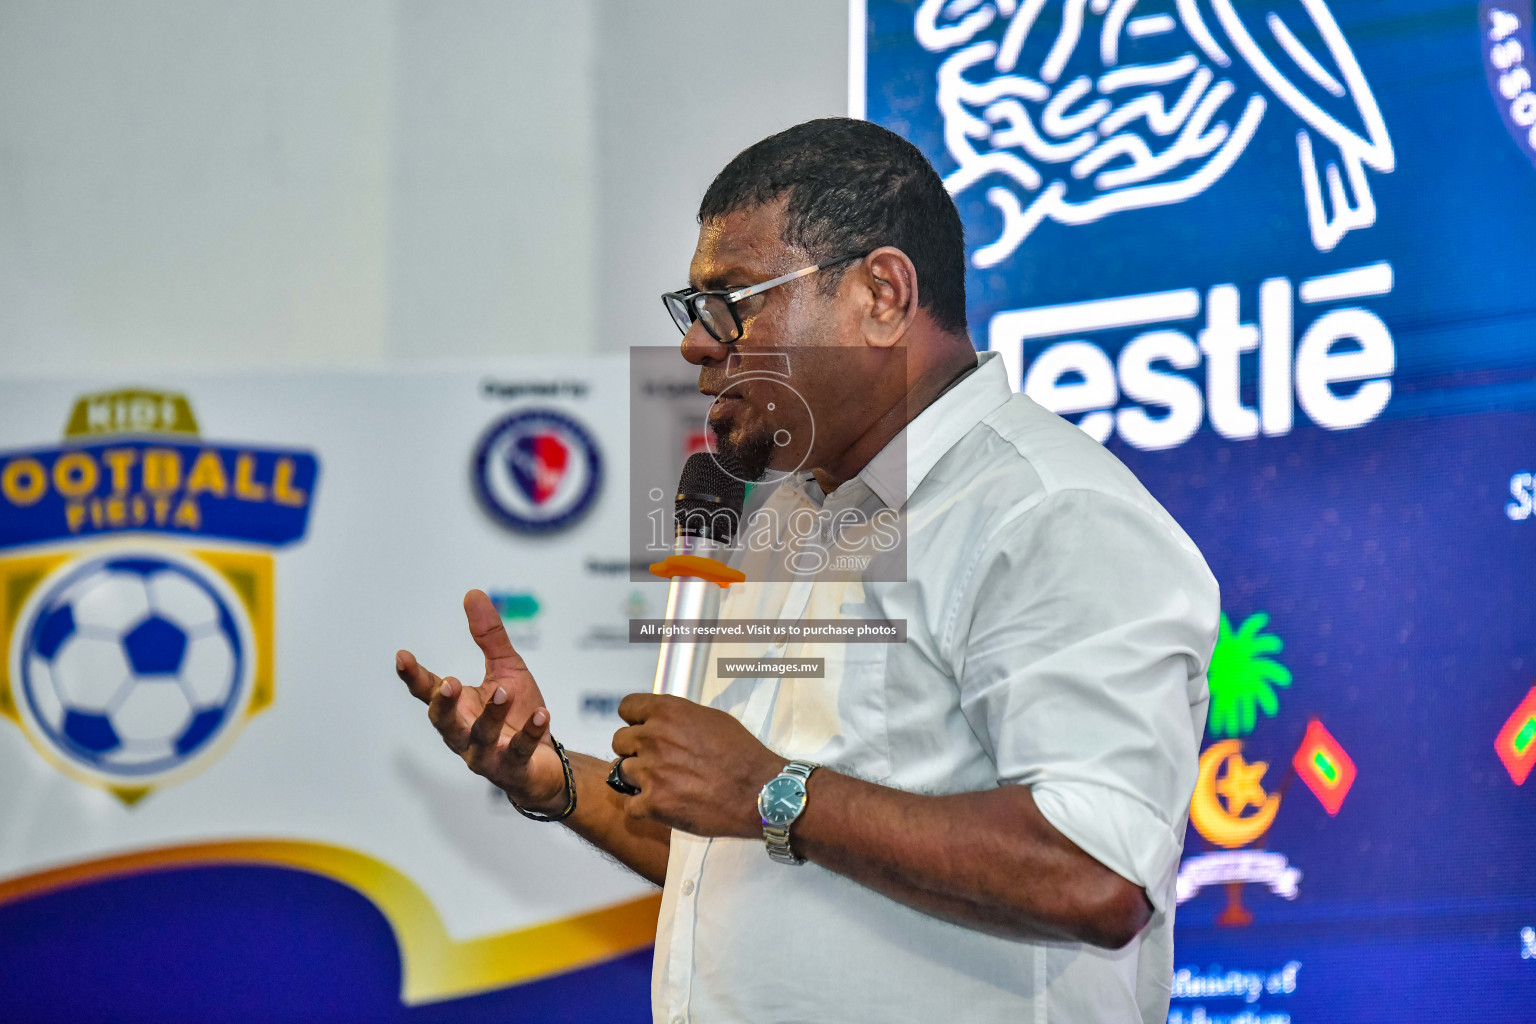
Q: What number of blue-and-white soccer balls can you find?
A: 1